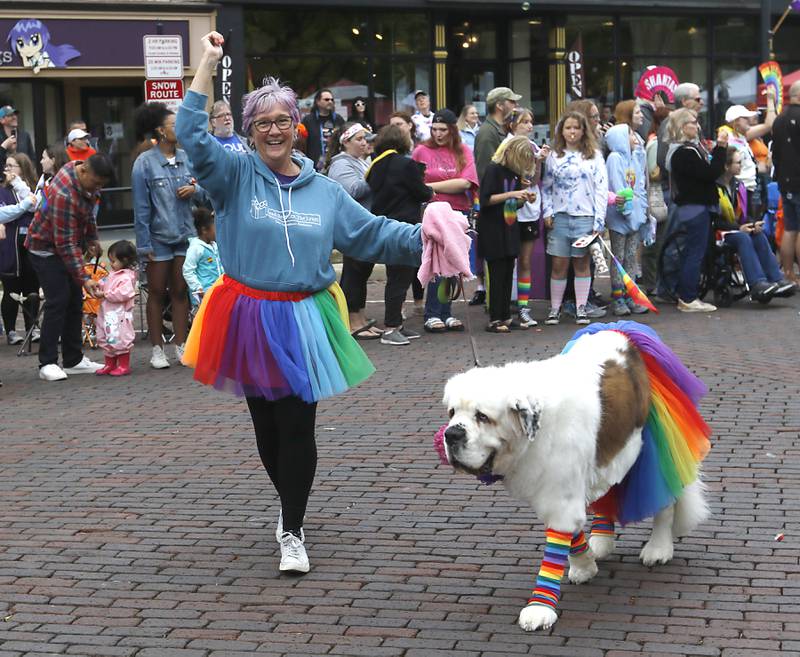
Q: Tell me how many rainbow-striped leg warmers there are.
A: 3